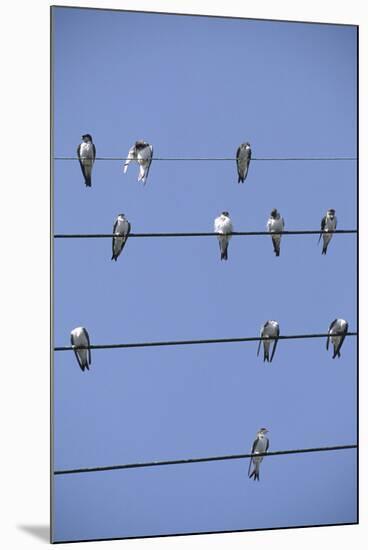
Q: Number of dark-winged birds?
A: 11